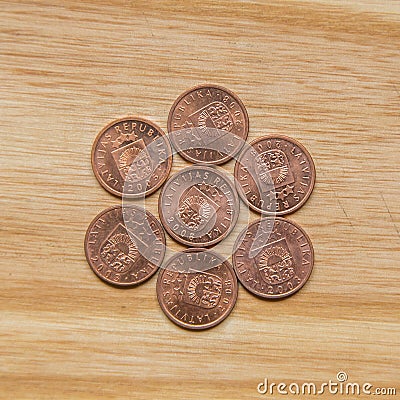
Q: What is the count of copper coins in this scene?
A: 7